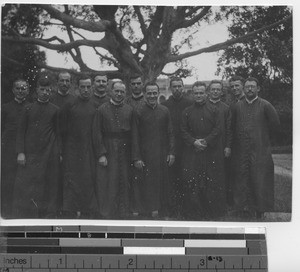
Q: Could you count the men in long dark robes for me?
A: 13